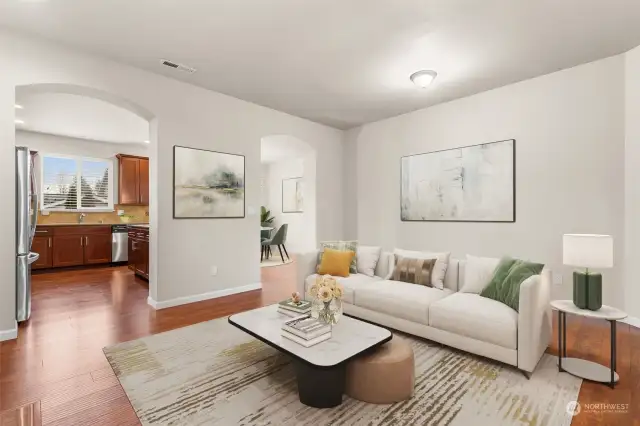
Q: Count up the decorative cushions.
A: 7